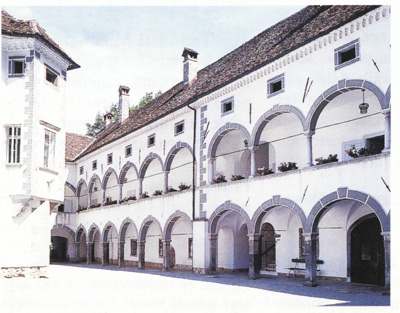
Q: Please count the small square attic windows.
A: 11